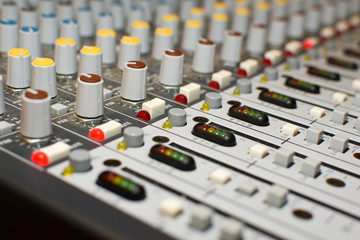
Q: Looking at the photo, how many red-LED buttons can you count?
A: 12